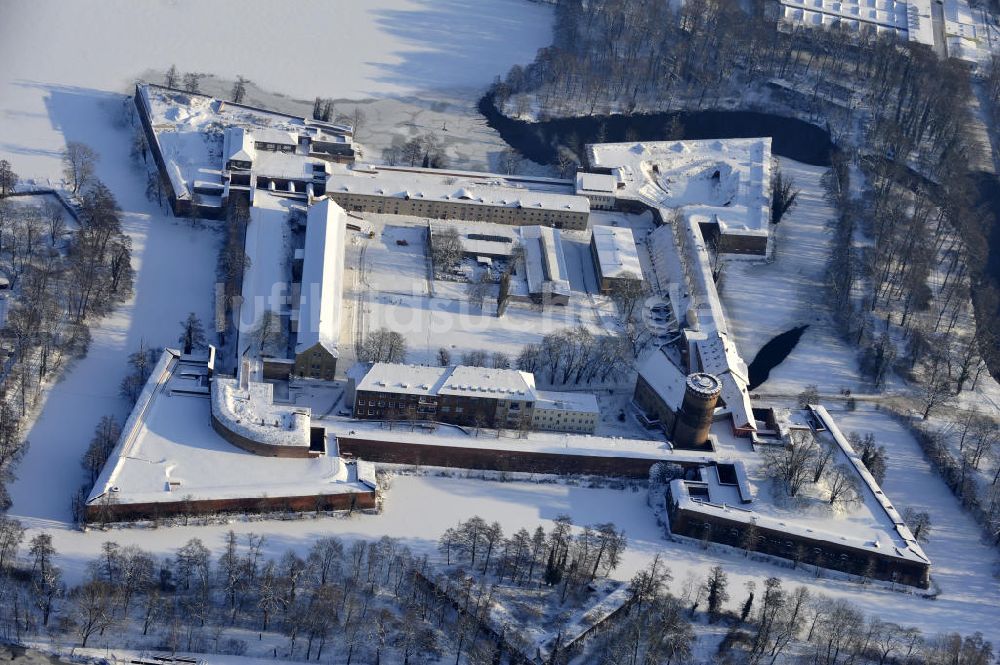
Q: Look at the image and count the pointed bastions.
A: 4